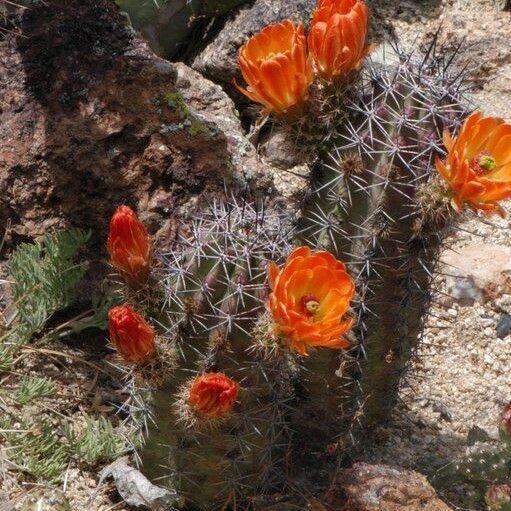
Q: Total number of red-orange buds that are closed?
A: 3